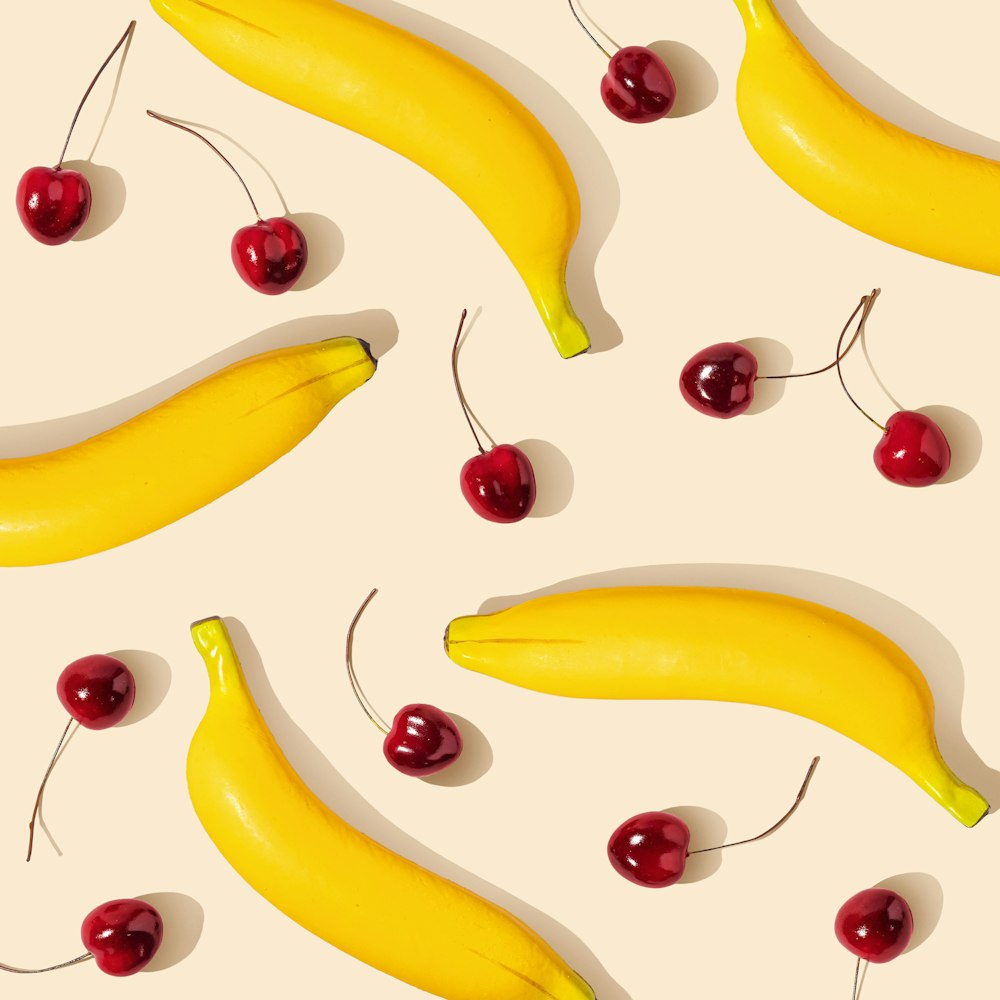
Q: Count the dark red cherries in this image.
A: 11